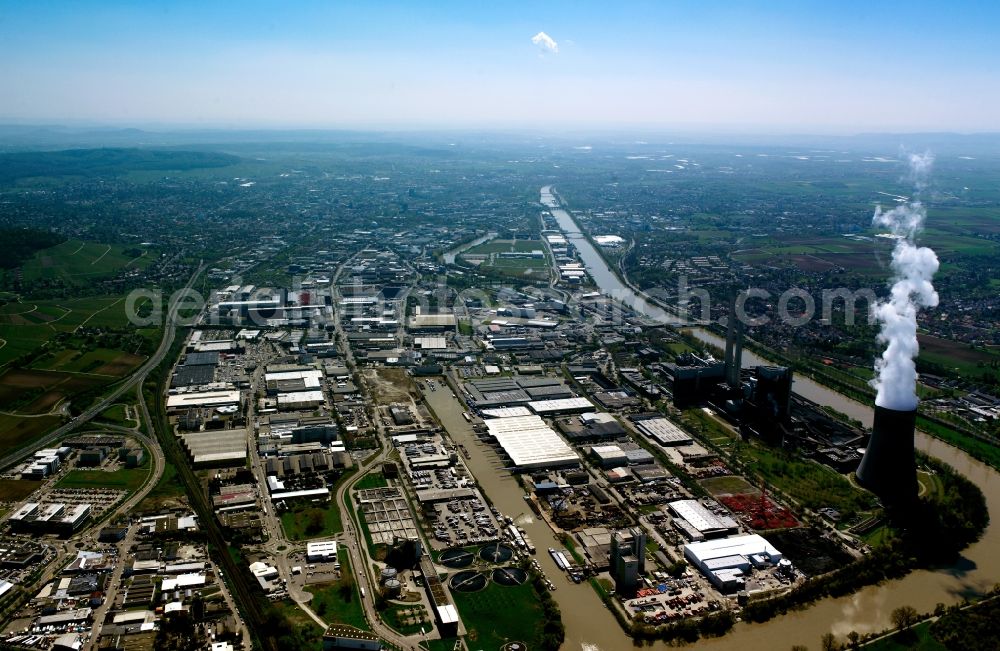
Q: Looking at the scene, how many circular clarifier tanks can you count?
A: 4